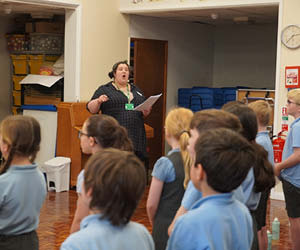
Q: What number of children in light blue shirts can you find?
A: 9